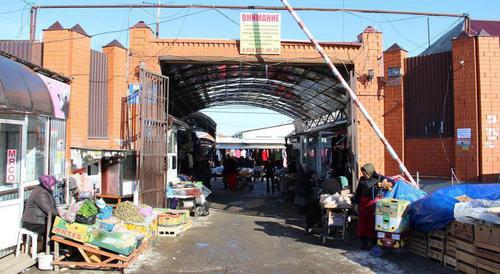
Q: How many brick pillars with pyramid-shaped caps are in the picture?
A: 8